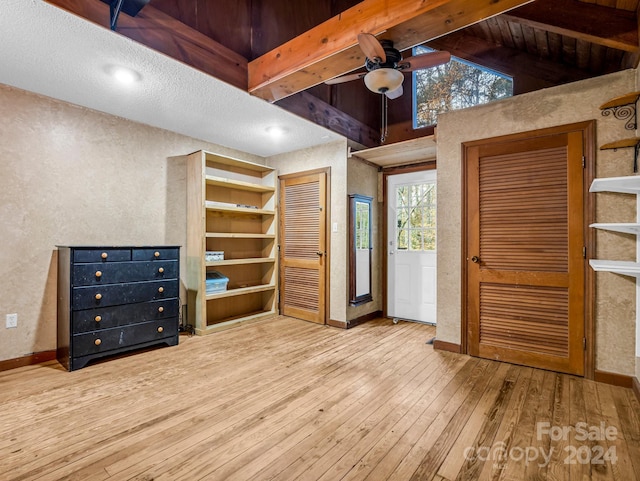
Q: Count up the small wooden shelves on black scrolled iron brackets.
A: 2